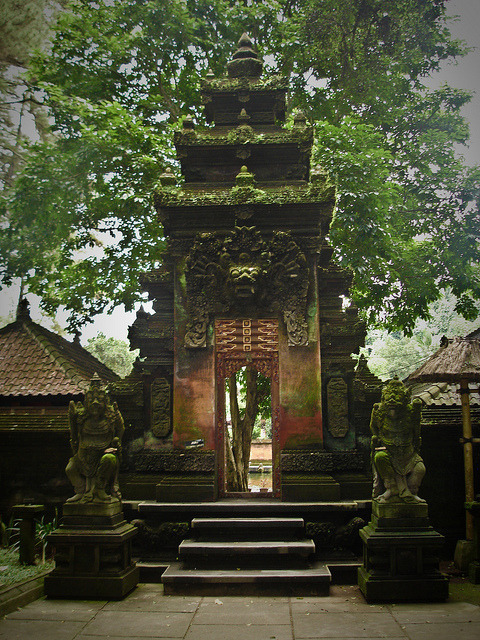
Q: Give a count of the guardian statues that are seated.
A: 2